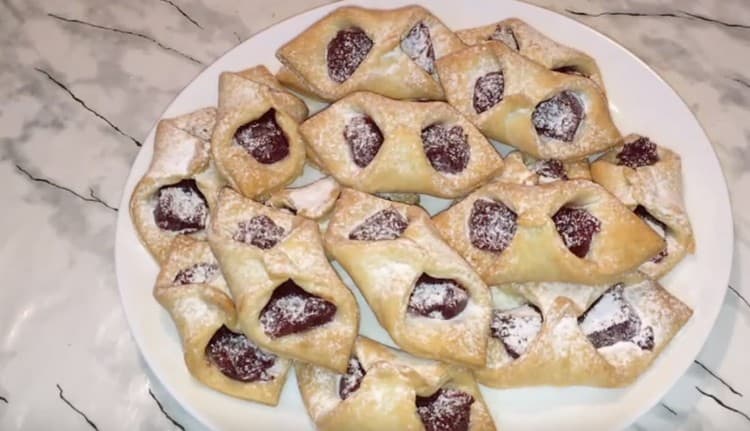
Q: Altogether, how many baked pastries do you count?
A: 15